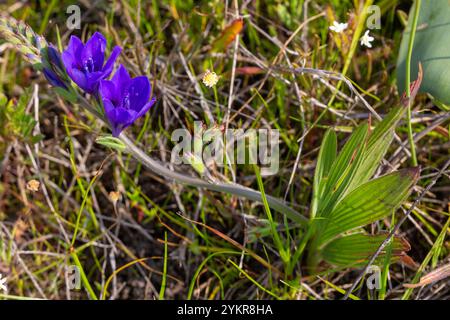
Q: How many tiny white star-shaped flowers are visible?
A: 3